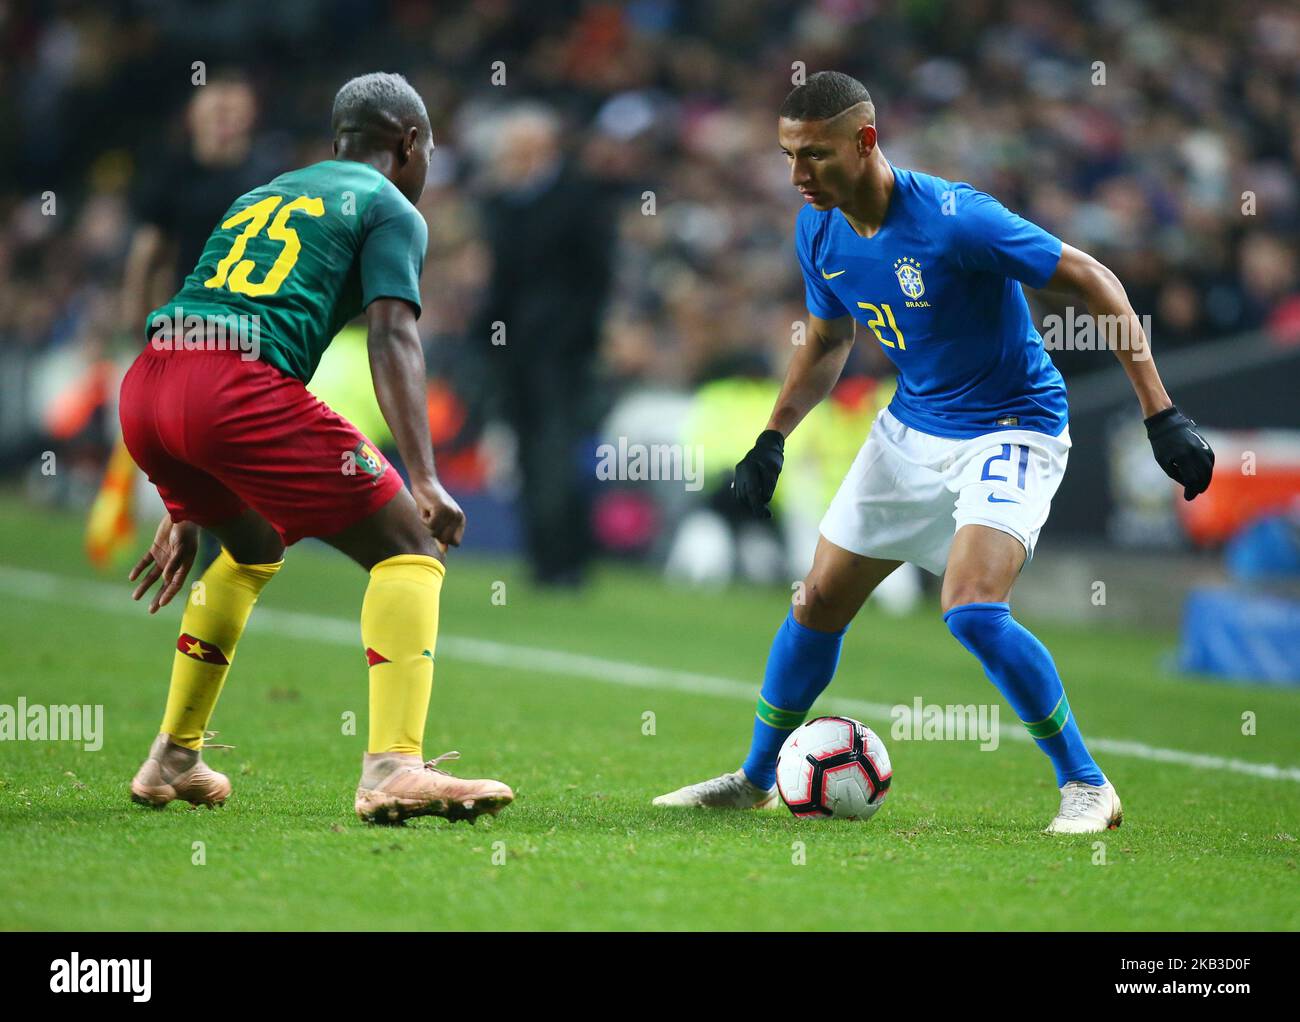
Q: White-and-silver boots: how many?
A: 2